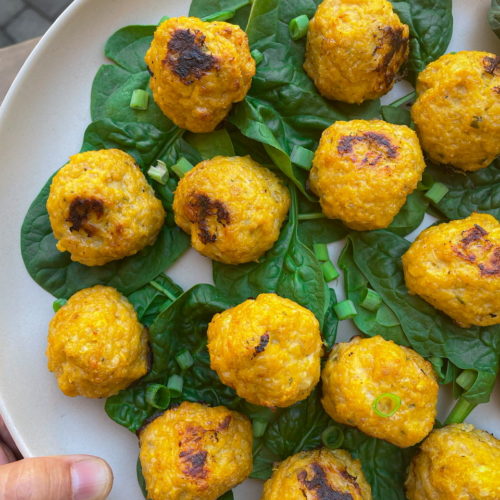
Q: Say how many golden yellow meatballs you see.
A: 13